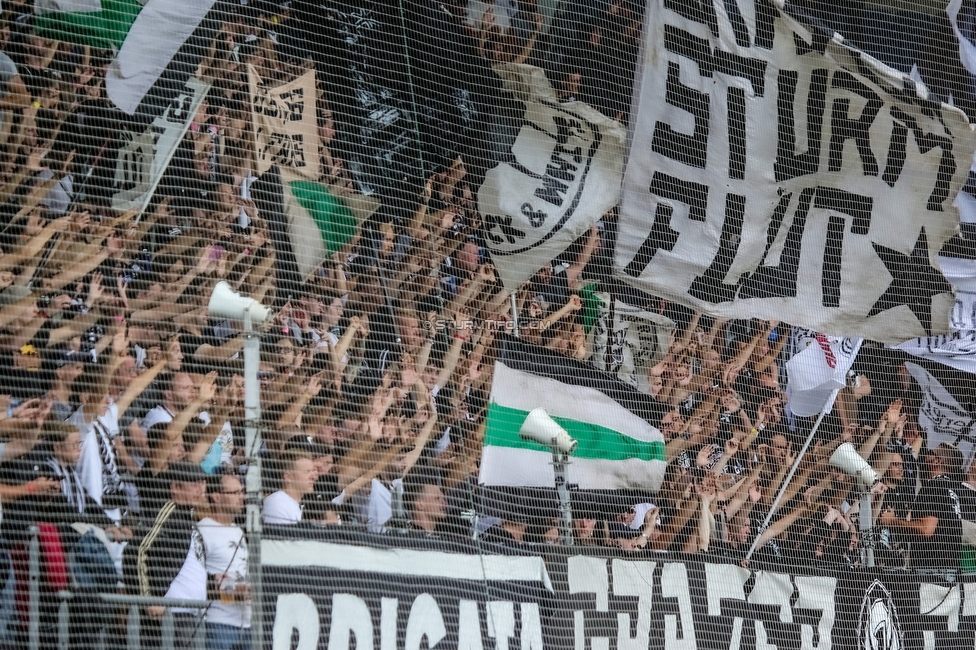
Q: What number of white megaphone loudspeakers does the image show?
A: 3